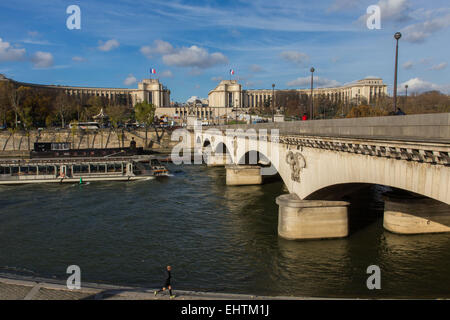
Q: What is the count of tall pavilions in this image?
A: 2